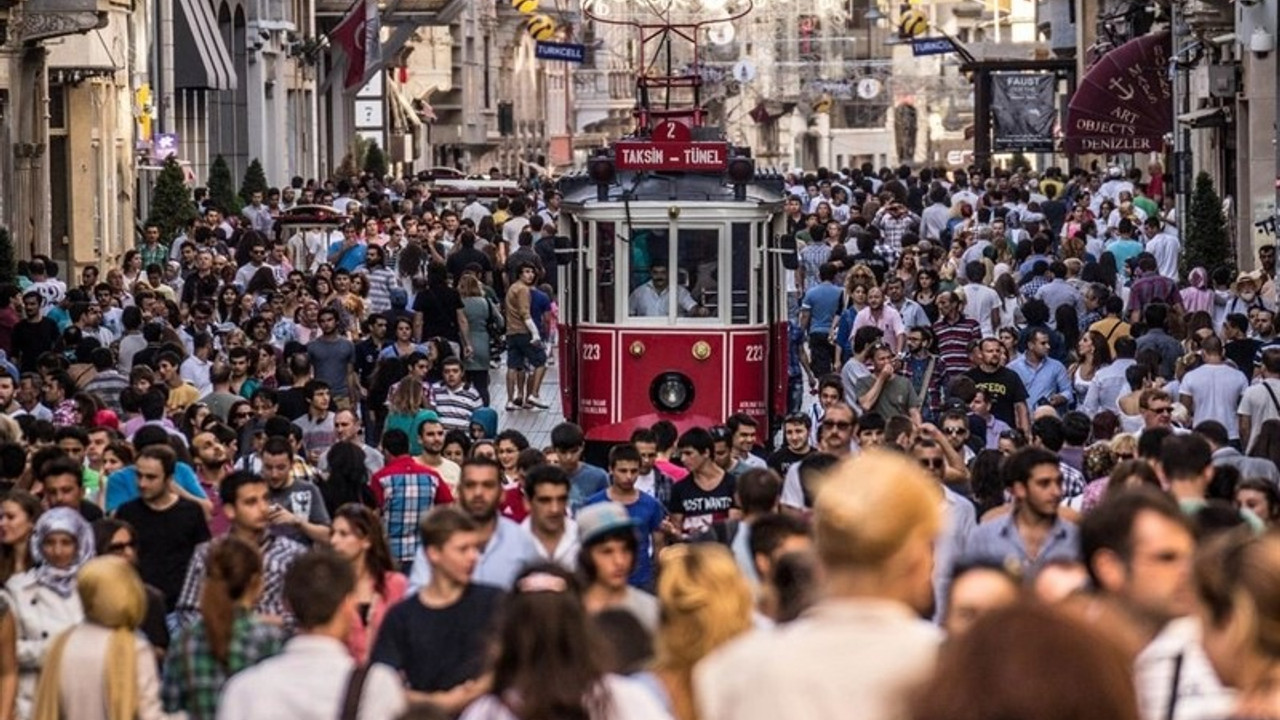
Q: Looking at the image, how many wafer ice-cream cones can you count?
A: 0